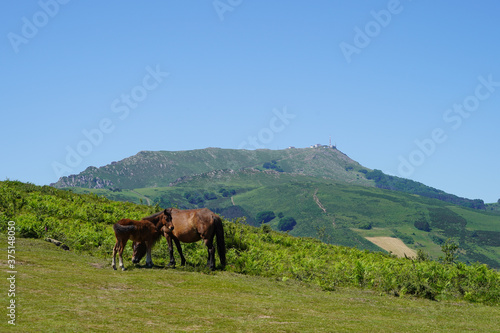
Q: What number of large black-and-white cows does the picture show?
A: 0